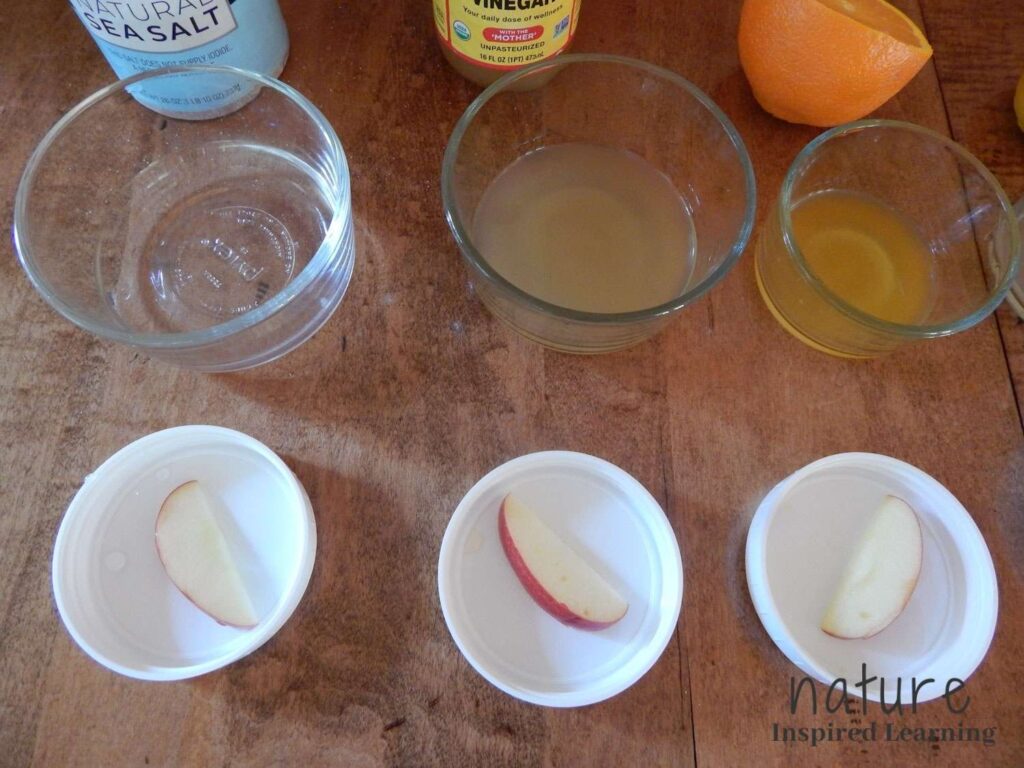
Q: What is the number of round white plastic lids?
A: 3